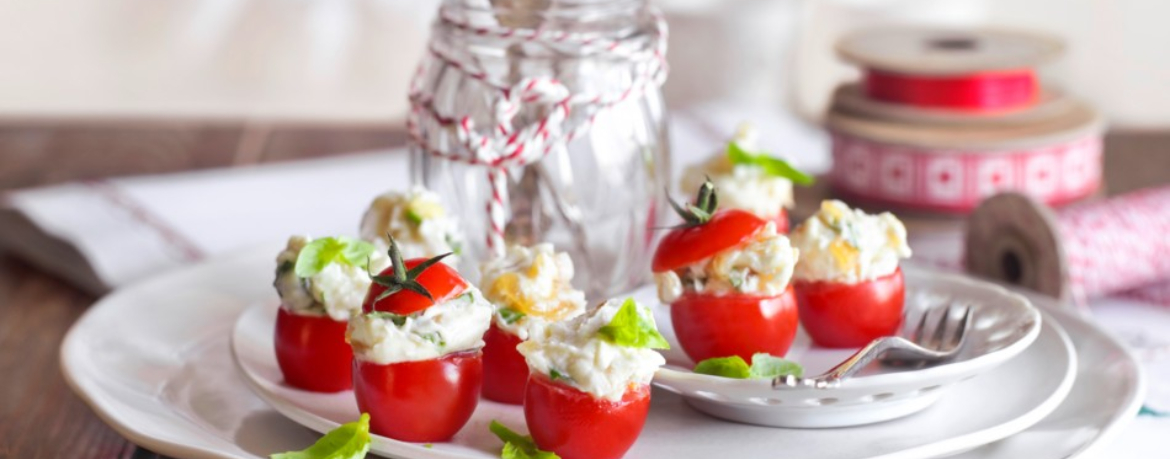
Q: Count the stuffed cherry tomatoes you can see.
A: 8